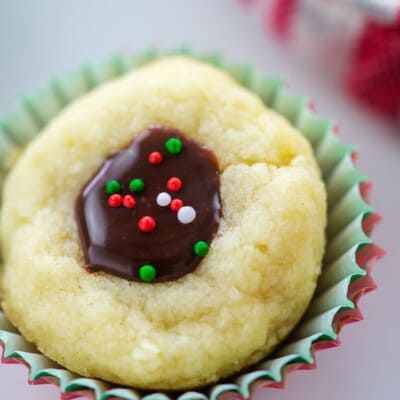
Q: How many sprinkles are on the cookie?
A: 13